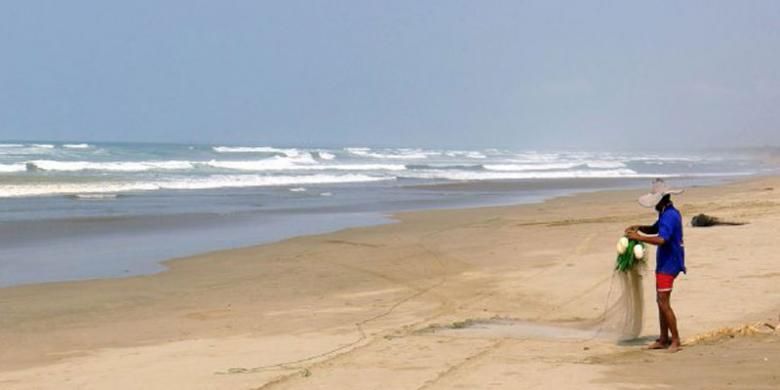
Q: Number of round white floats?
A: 2